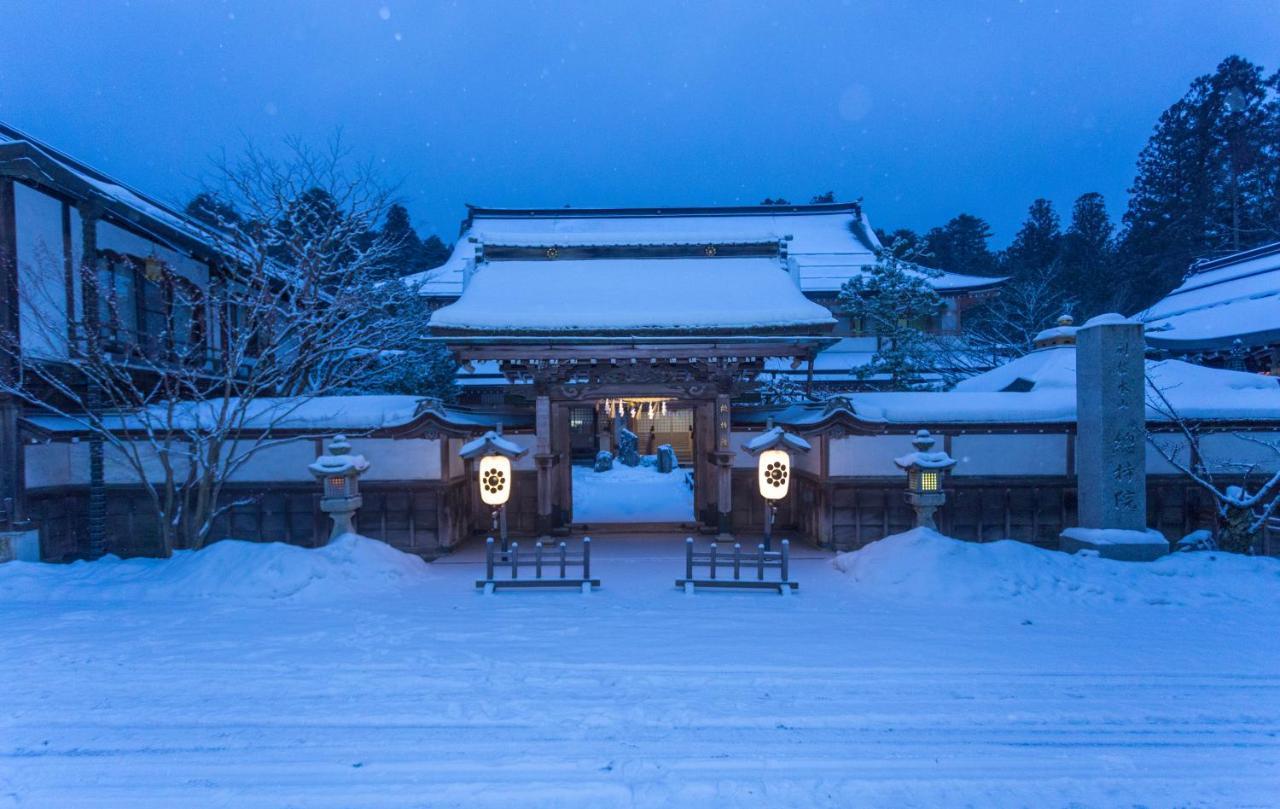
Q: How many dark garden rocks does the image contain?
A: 3